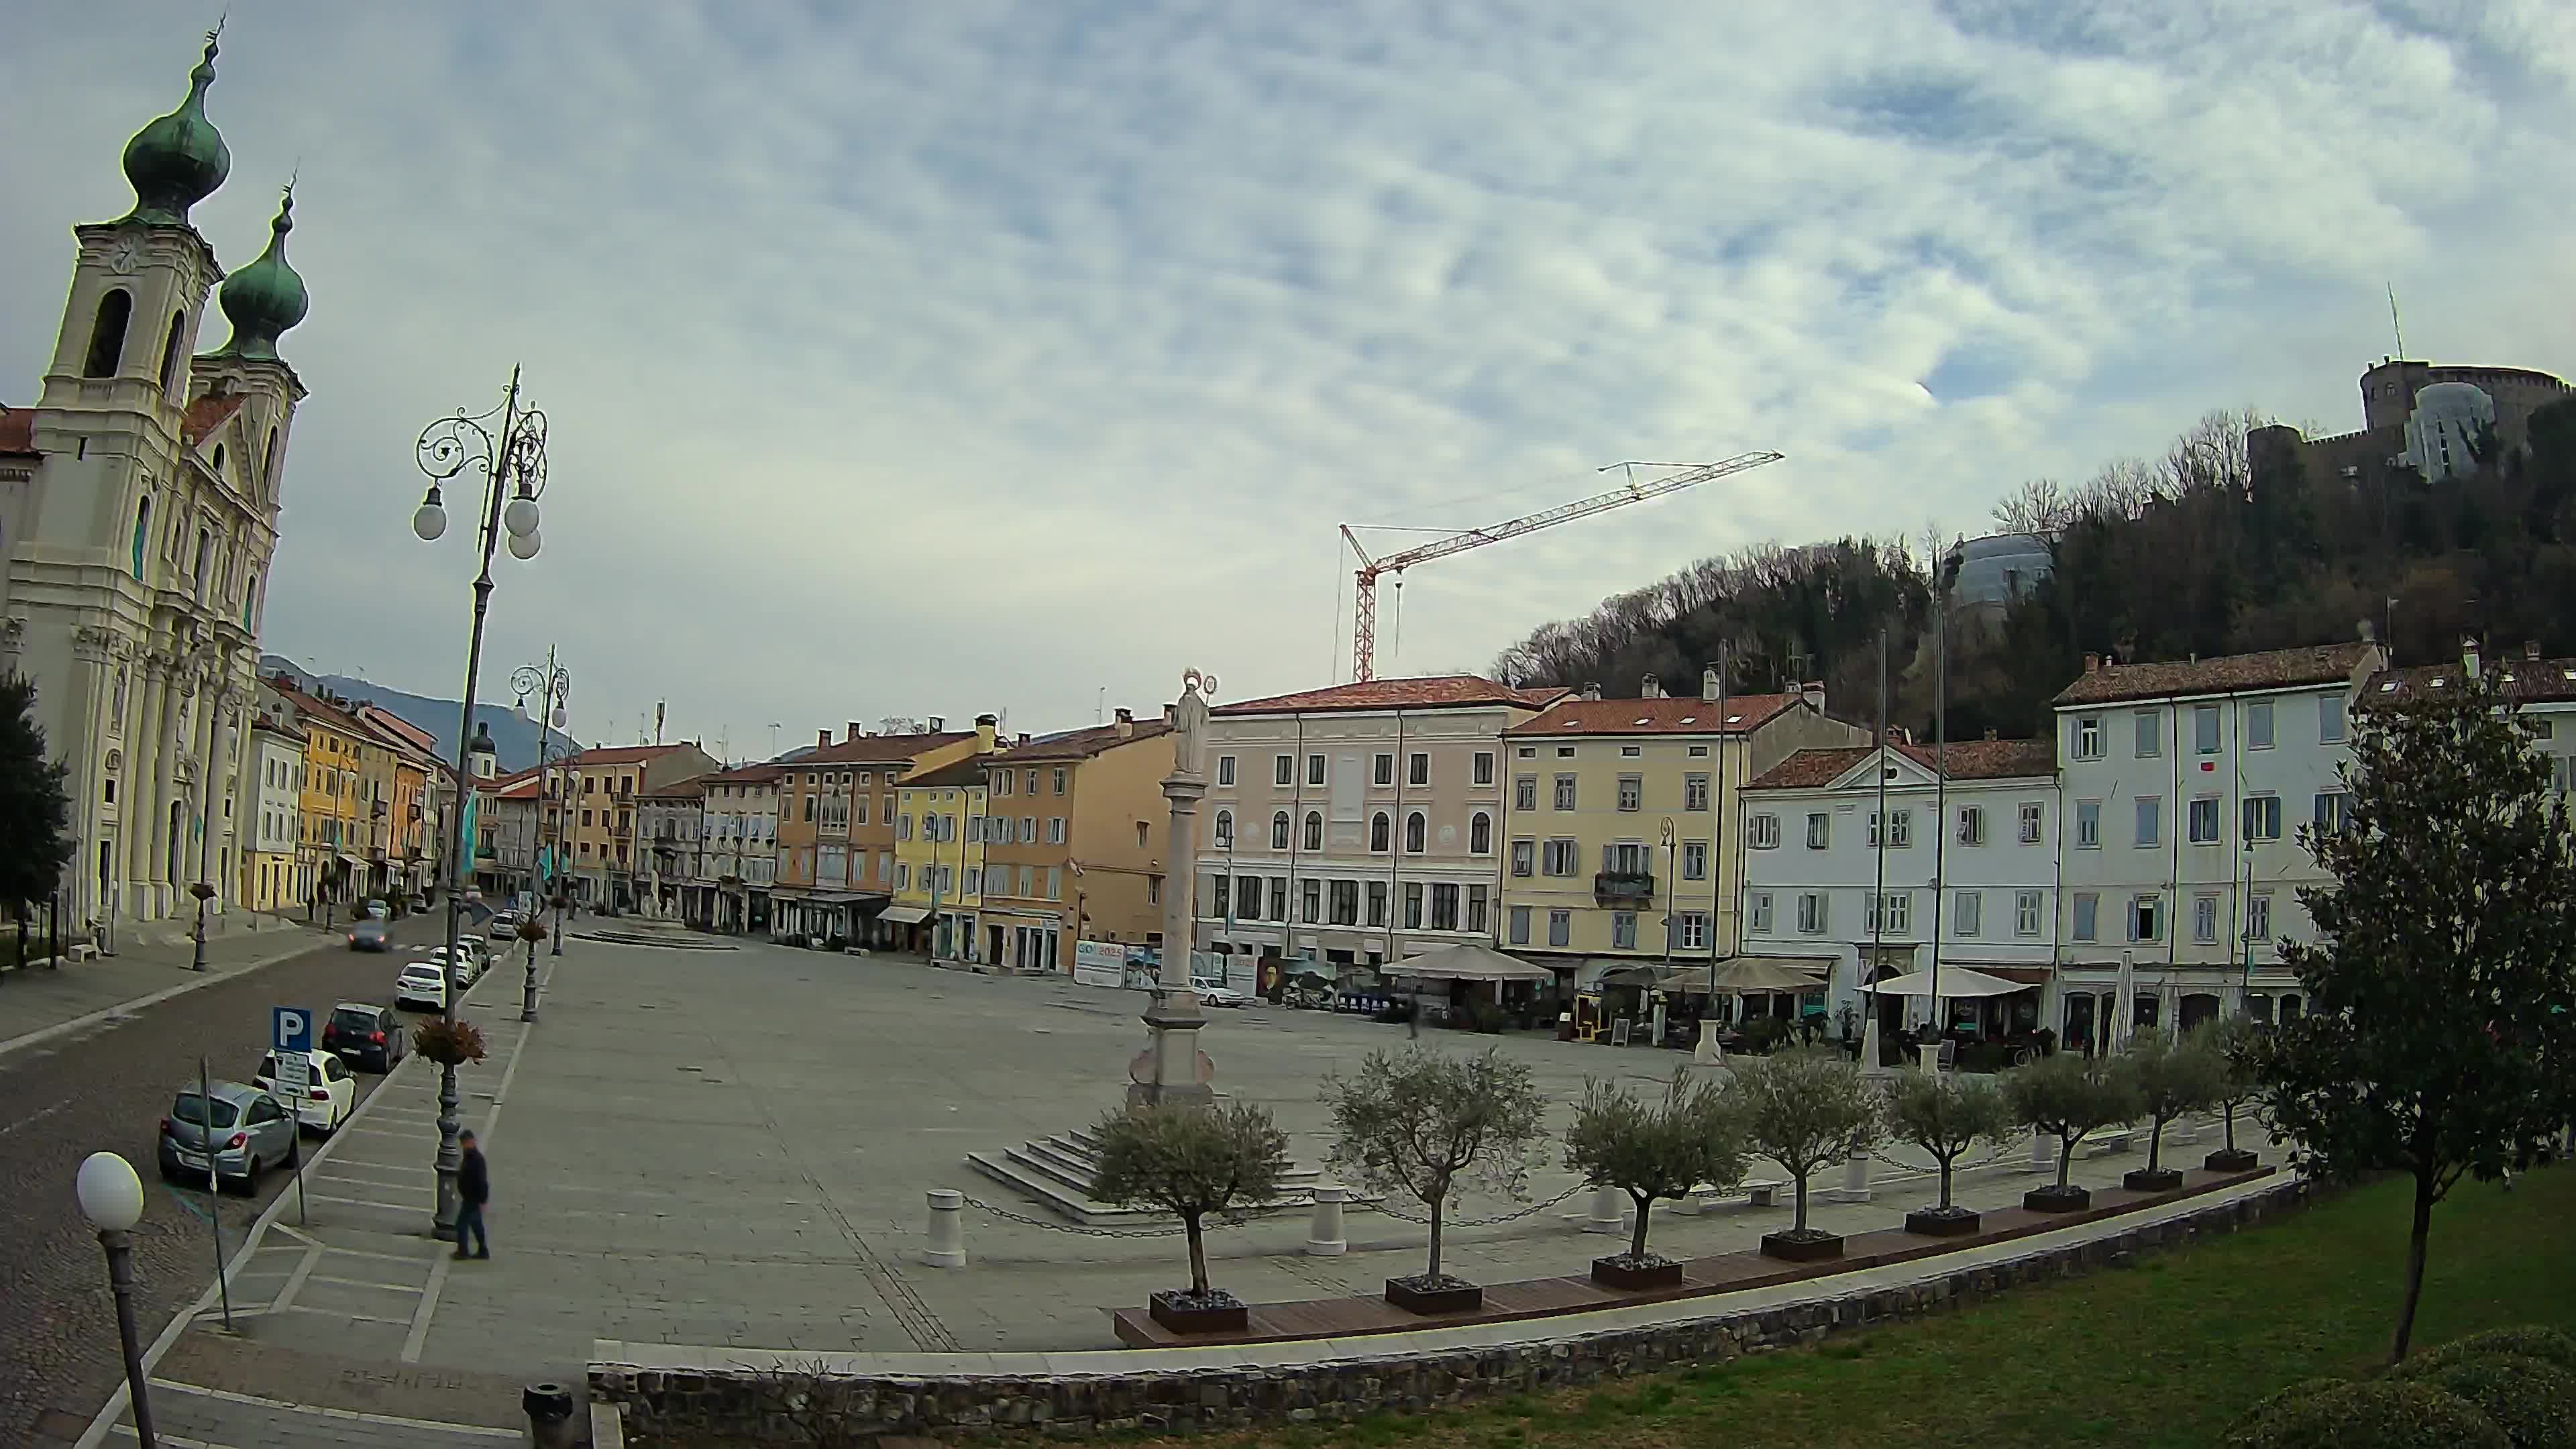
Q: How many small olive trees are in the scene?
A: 8